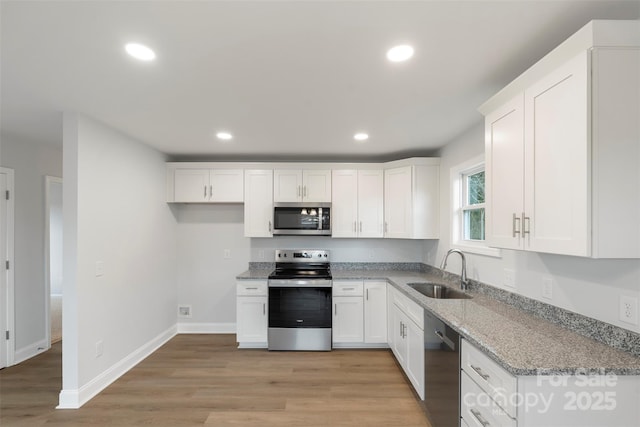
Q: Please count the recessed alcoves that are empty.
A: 1